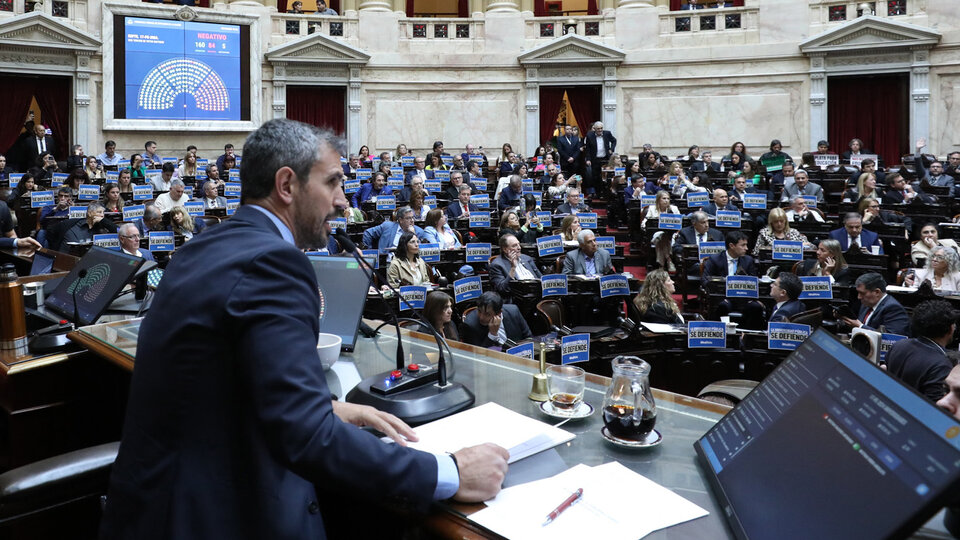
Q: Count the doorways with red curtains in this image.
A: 4